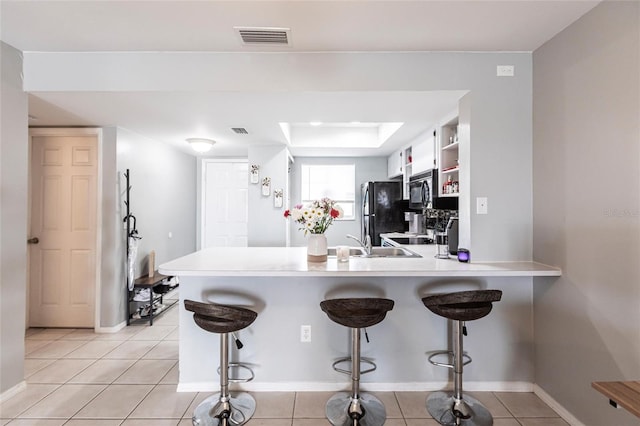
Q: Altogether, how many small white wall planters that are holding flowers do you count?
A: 3